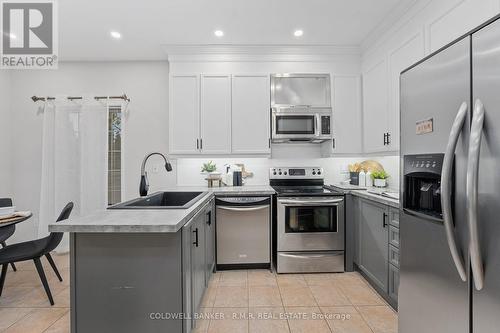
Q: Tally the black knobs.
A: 5